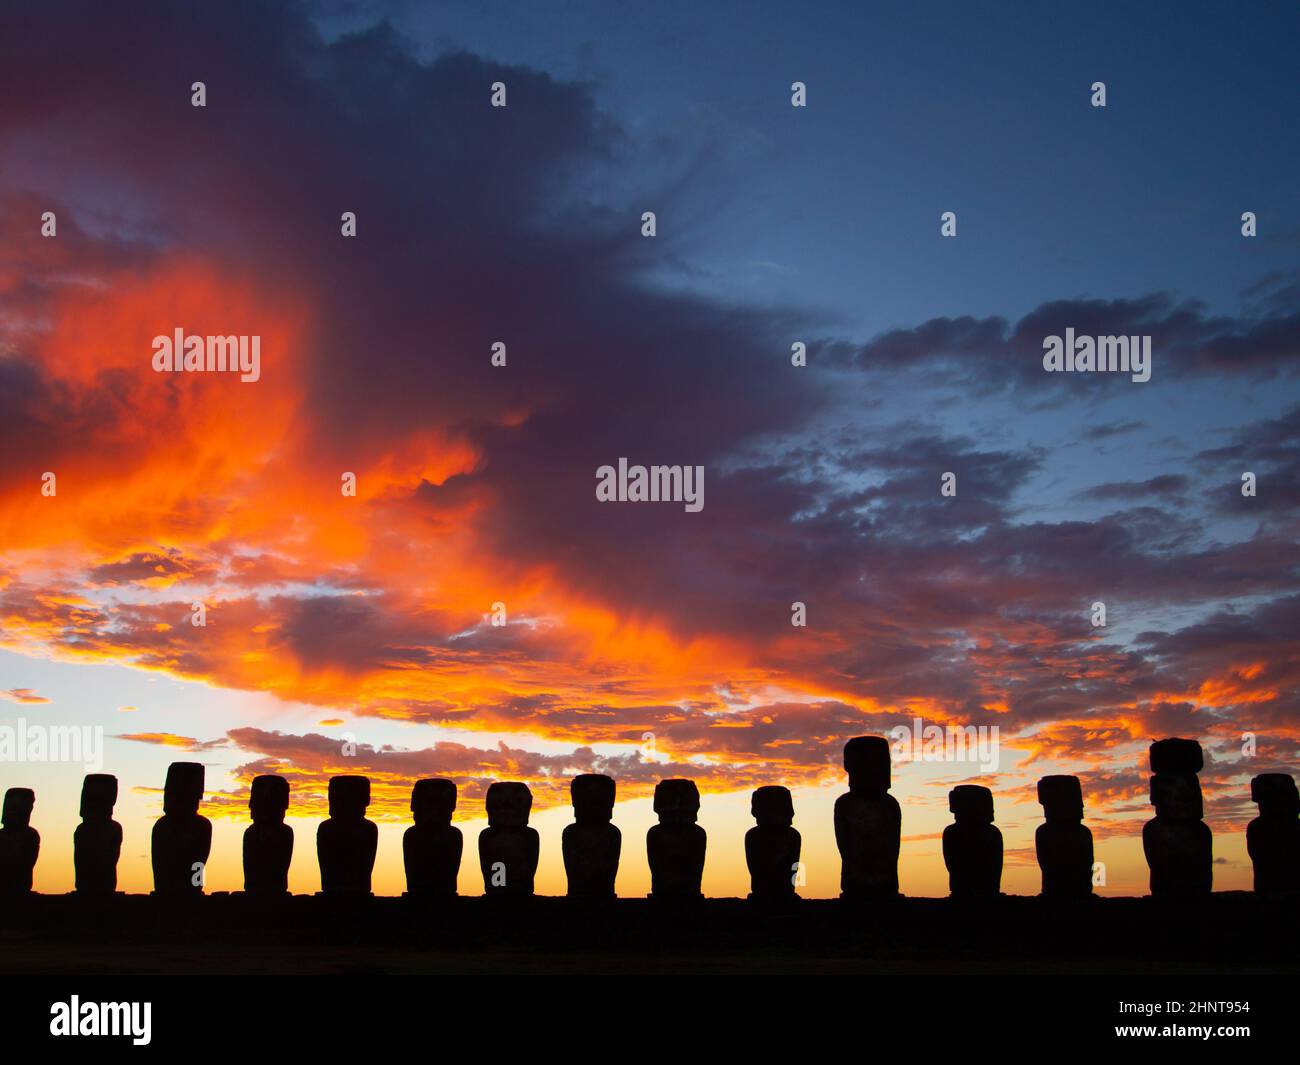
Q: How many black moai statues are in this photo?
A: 15